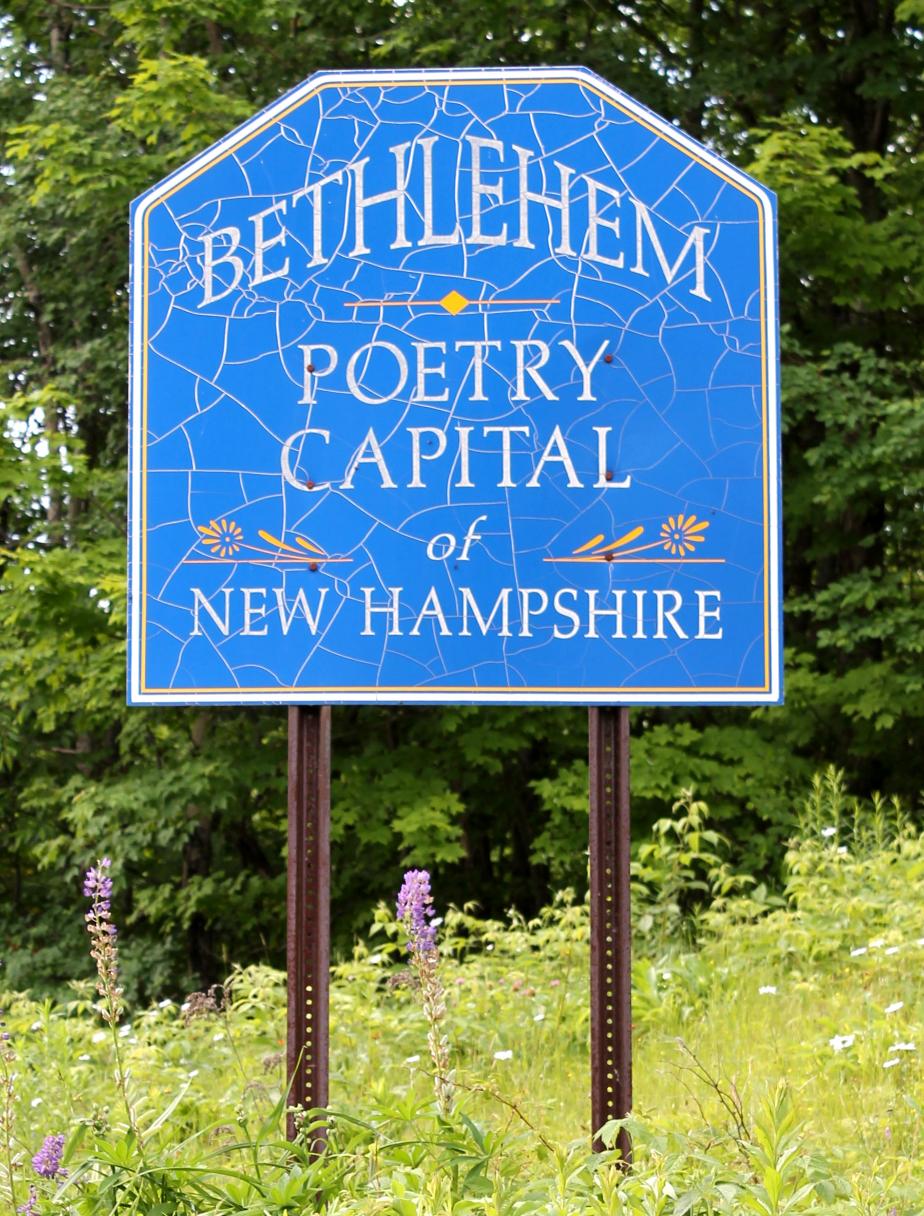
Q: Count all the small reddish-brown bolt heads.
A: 6